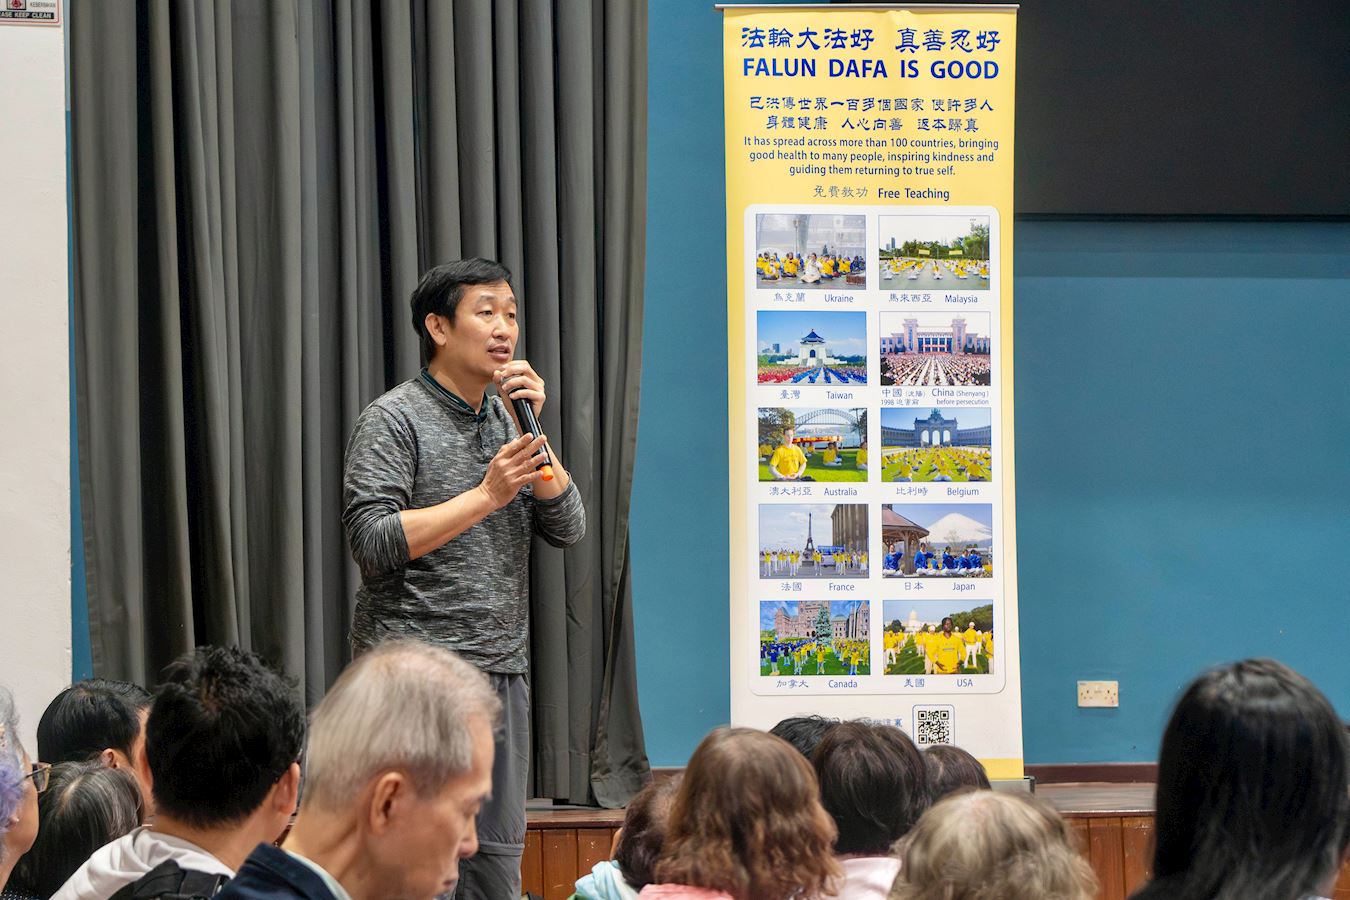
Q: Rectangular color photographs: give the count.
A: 10